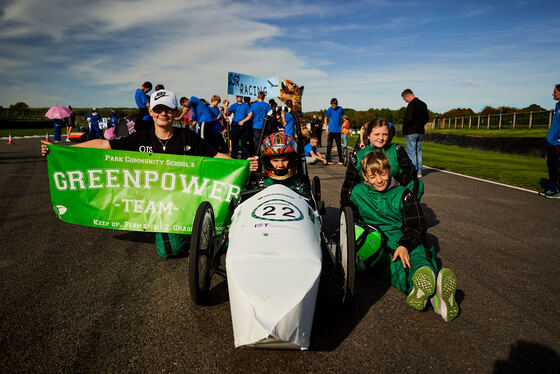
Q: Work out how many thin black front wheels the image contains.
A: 2